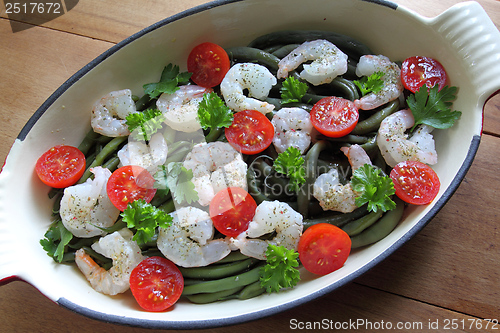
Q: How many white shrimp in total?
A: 14